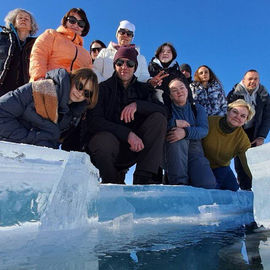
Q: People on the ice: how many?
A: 12